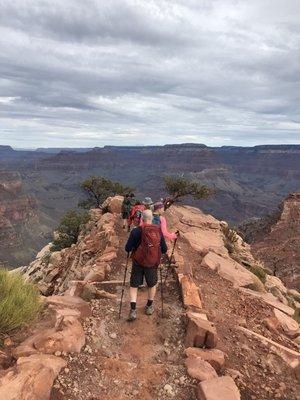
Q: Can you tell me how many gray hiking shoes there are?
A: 2